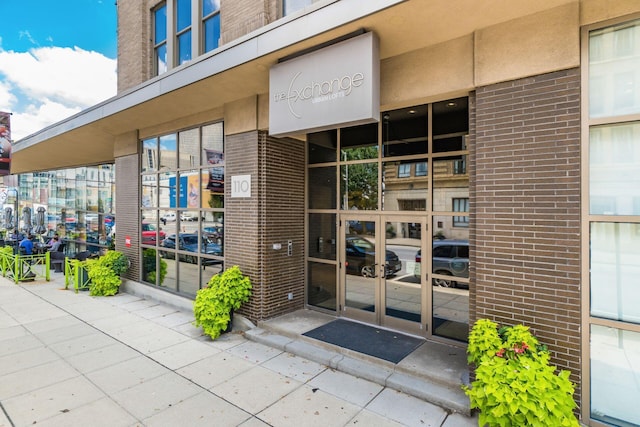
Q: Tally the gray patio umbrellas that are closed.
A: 3